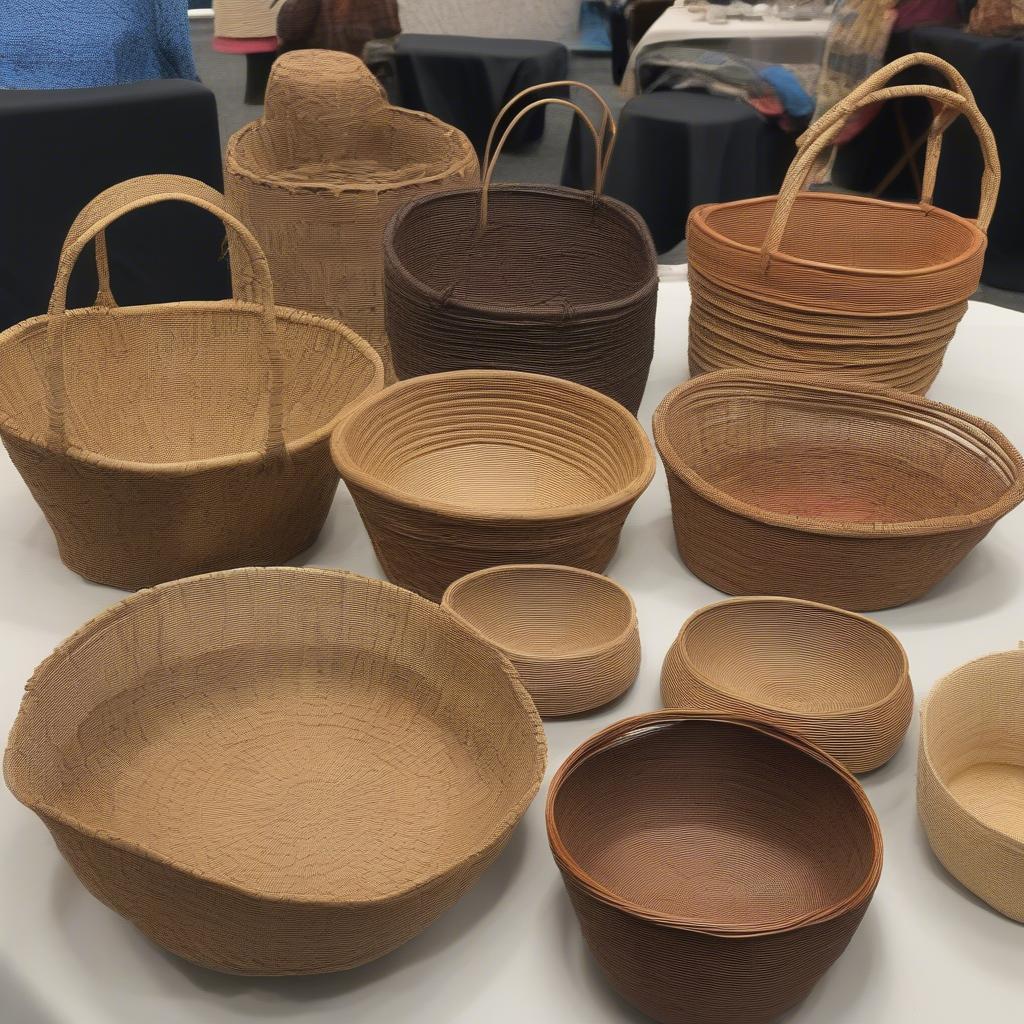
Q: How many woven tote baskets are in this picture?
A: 3